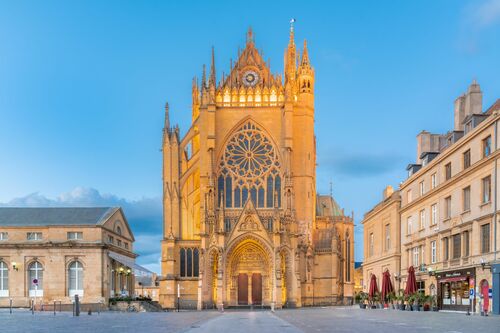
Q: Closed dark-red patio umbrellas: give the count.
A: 3